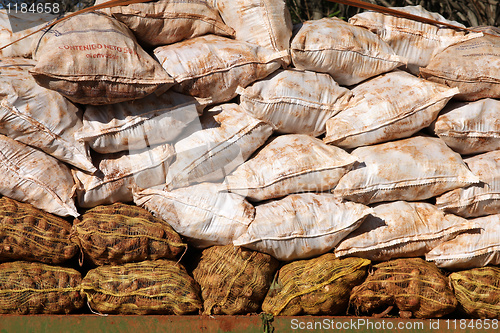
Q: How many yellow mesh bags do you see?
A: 8